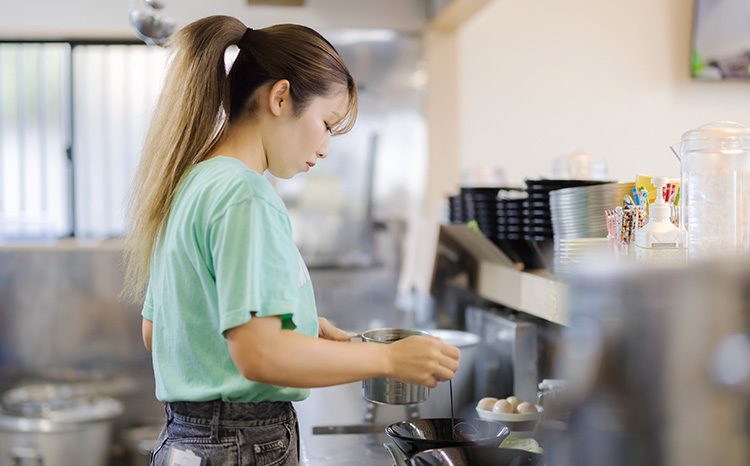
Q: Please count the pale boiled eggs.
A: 4